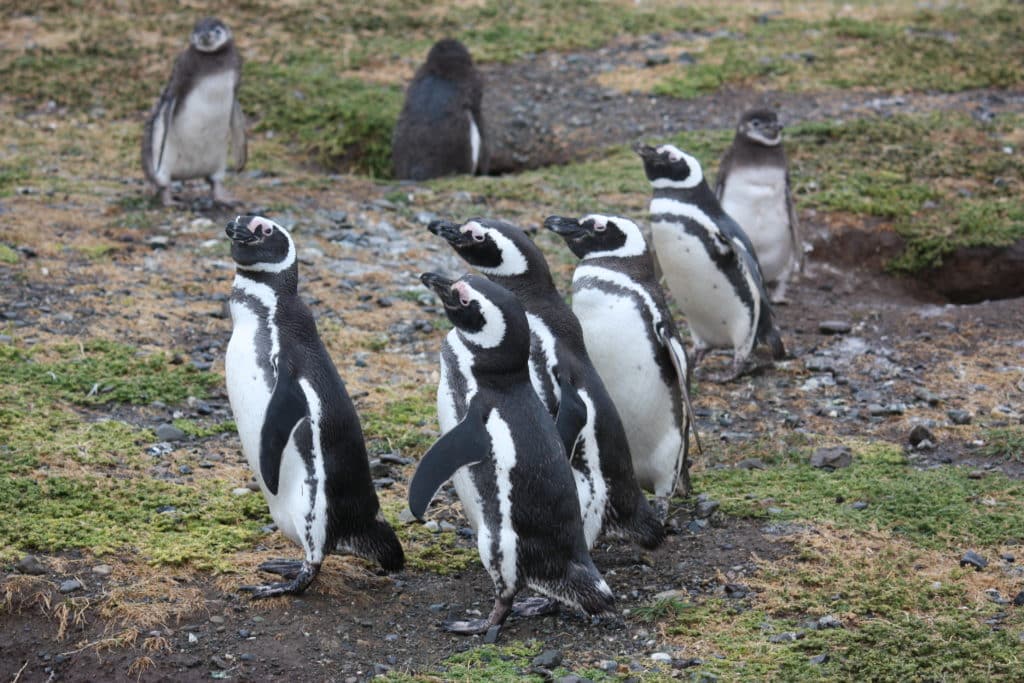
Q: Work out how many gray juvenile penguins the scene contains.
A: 3